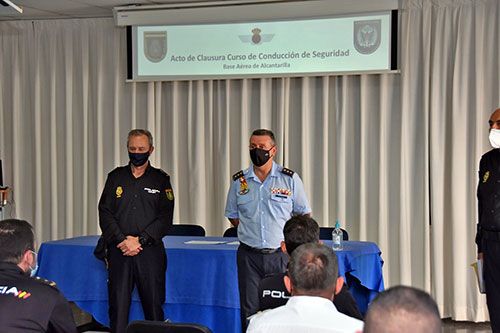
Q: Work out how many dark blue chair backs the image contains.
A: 3